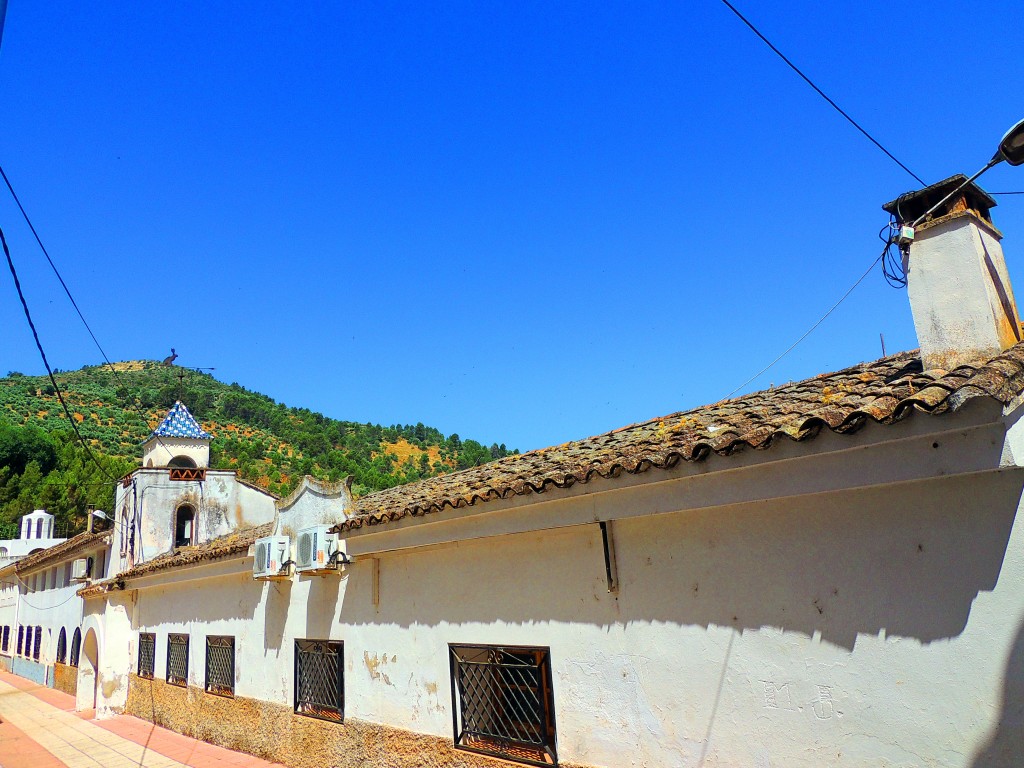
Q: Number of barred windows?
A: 5